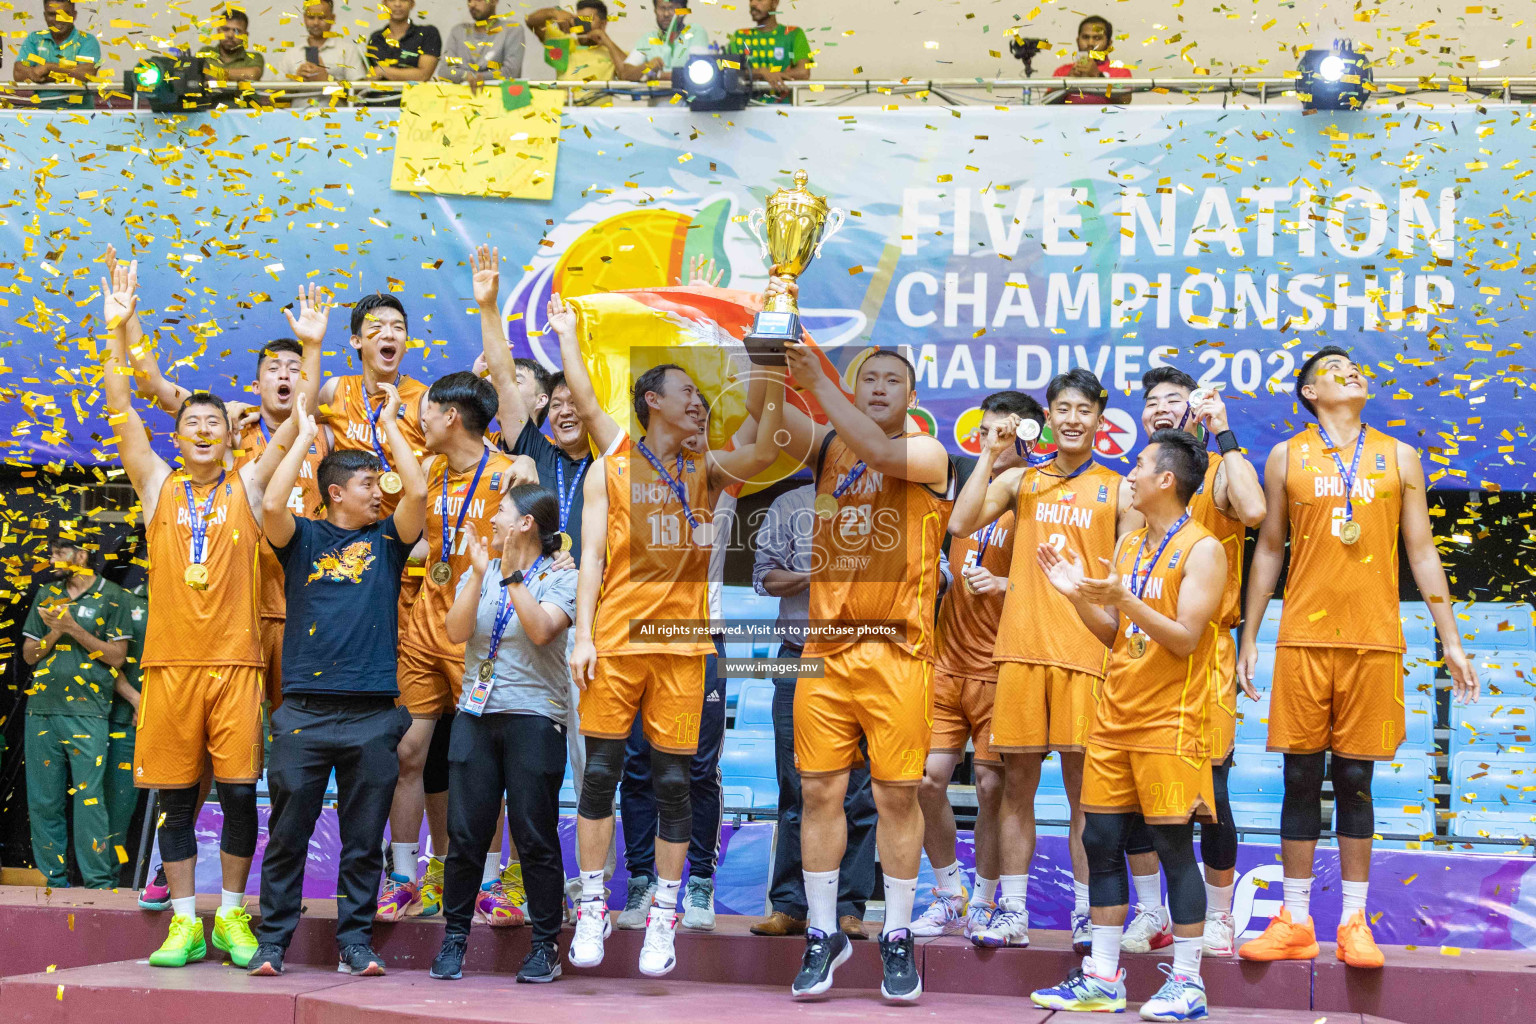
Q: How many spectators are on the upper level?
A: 9